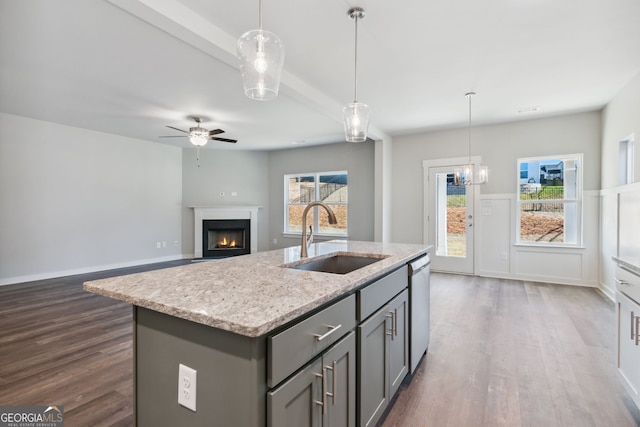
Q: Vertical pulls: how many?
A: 6